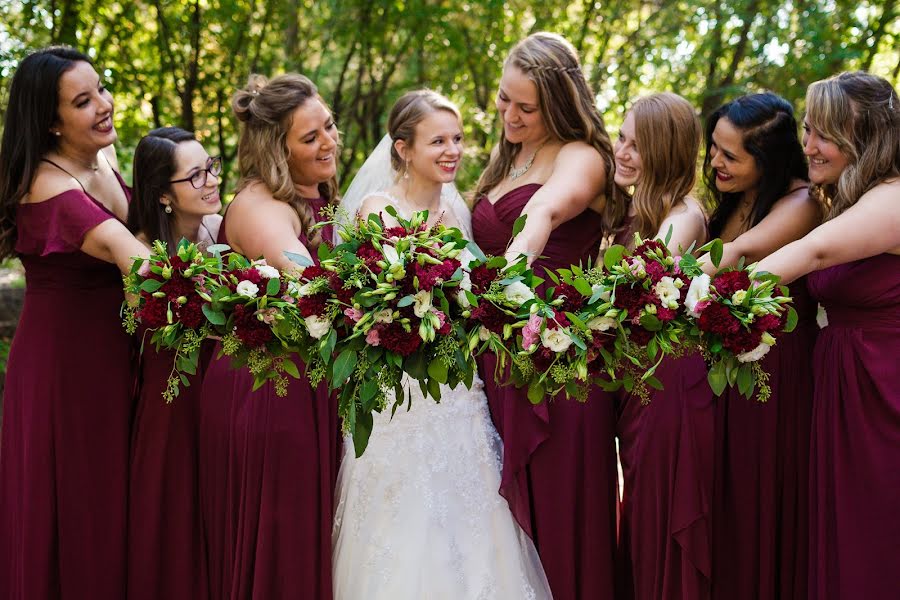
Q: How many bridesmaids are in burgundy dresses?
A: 7